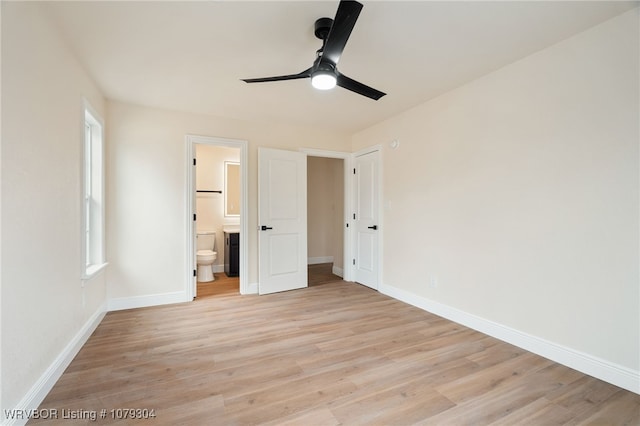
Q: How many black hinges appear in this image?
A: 6